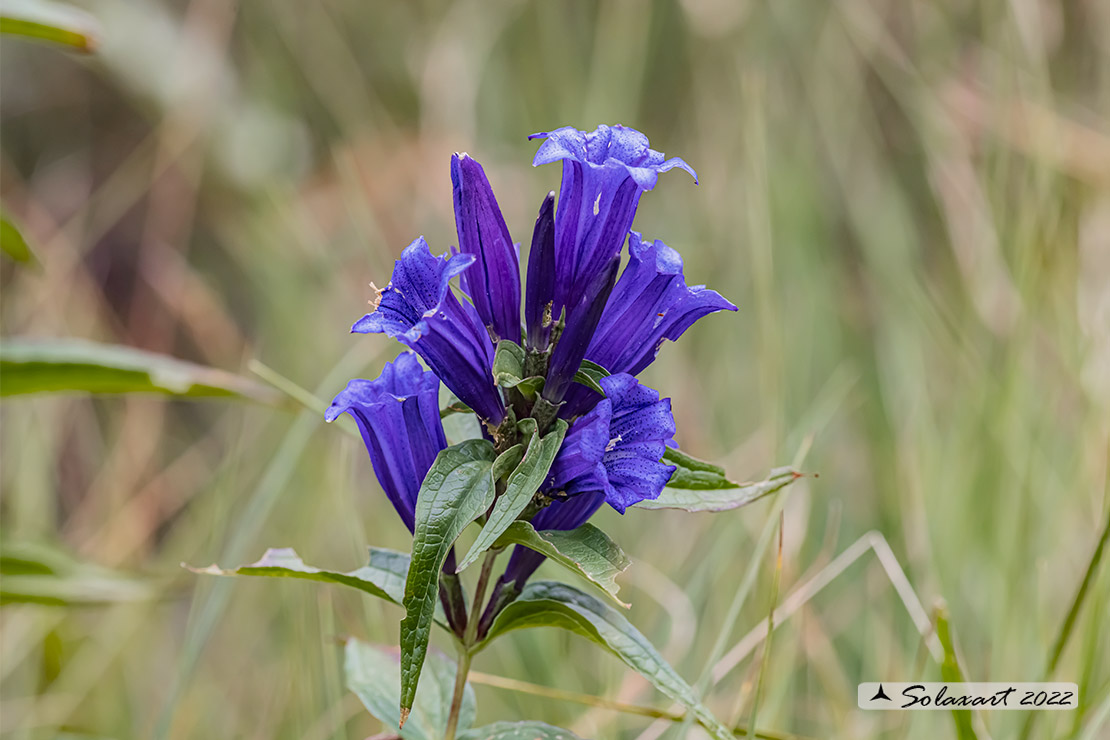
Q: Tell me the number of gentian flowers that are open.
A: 5